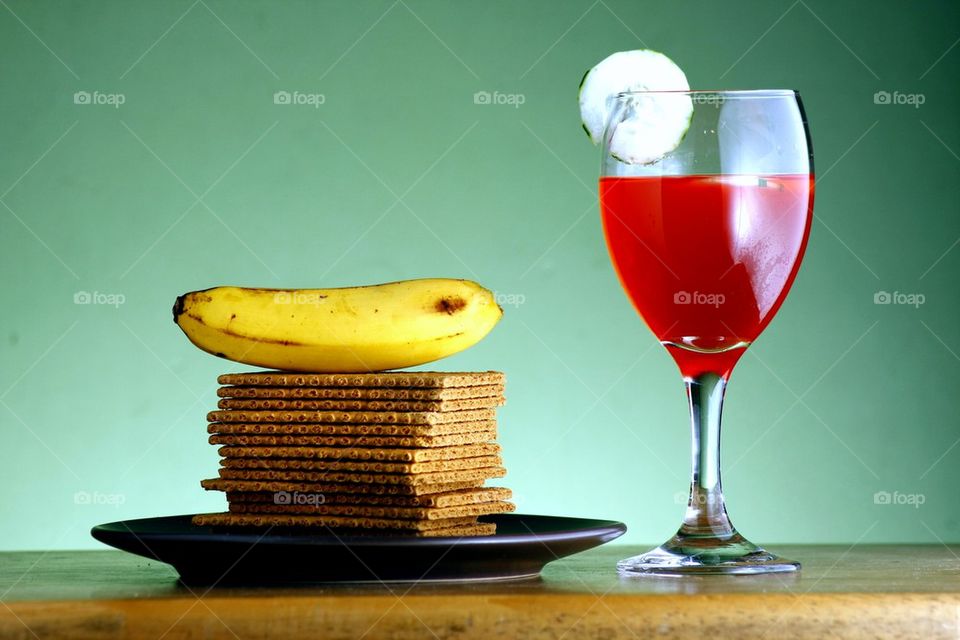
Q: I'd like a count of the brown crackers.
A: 14